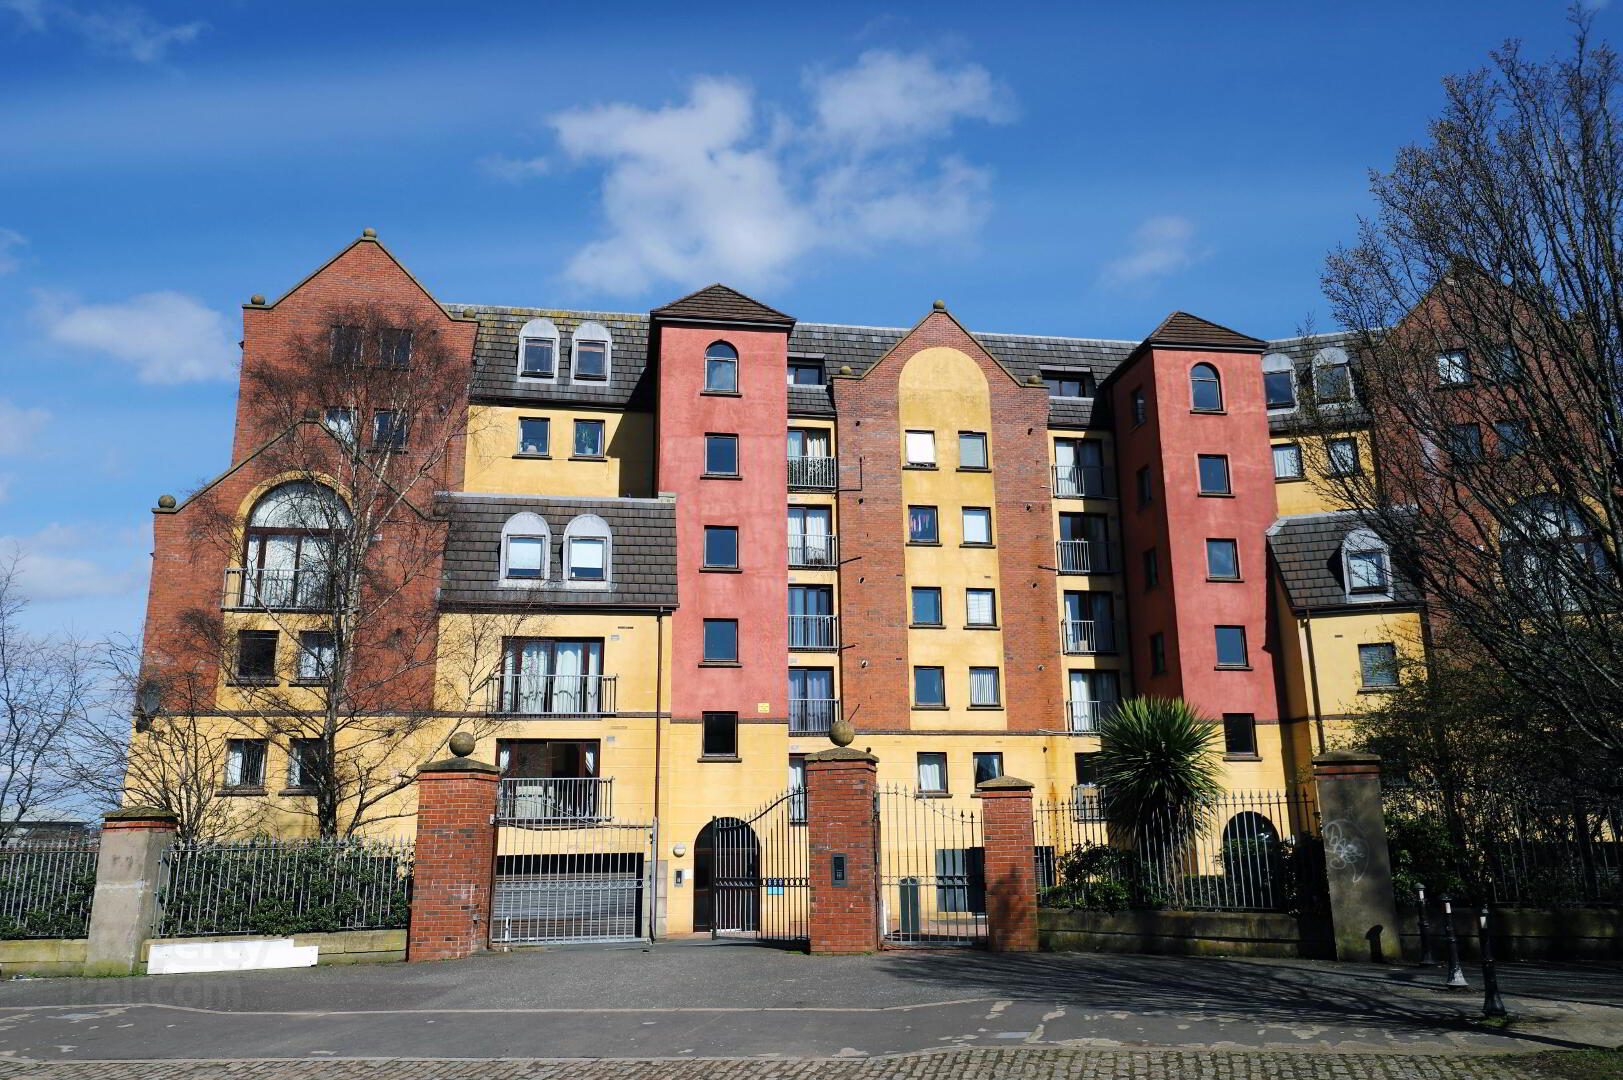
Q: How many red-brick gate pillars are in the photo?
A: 3